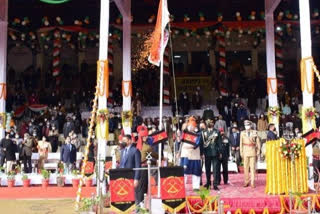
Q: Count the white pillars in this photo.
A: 5